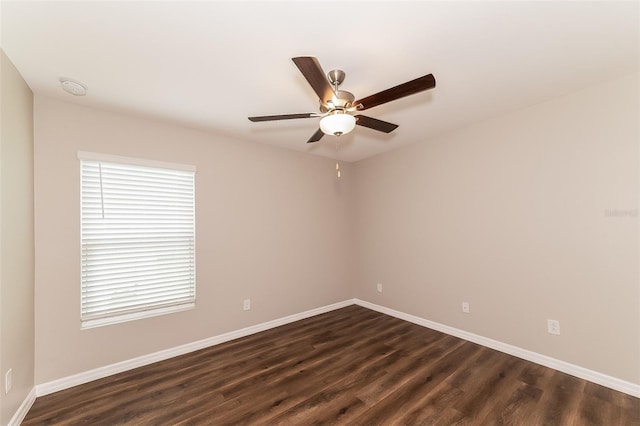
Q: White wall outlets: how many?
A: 5